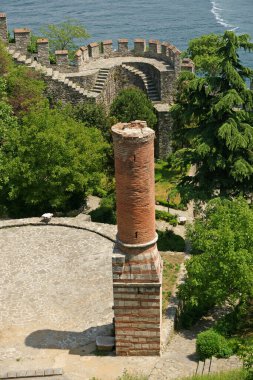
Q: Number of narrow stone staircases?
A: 3